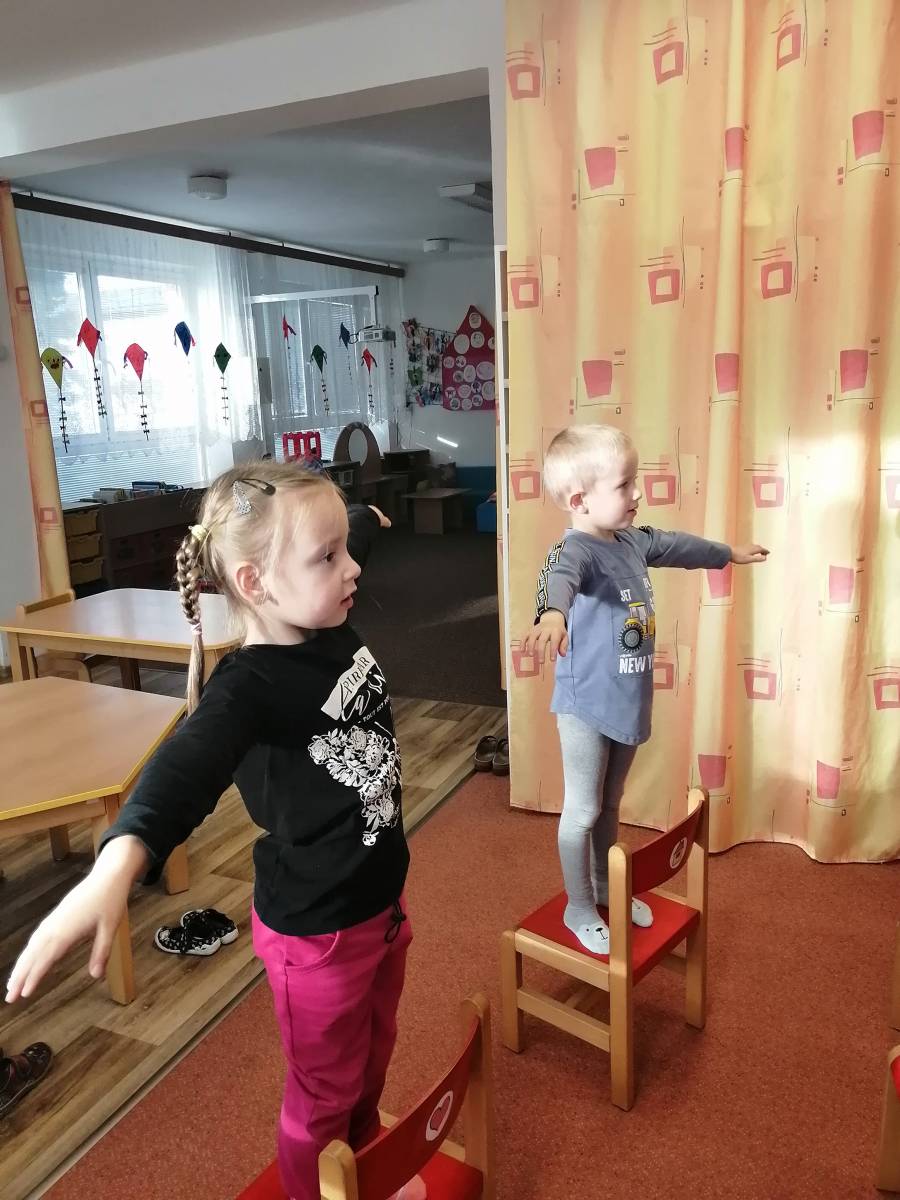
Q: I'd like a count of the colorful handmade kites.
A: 9